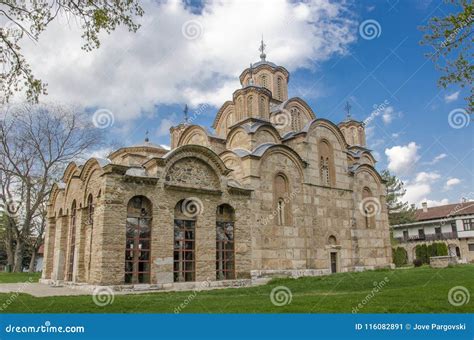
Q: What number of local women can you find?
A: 0